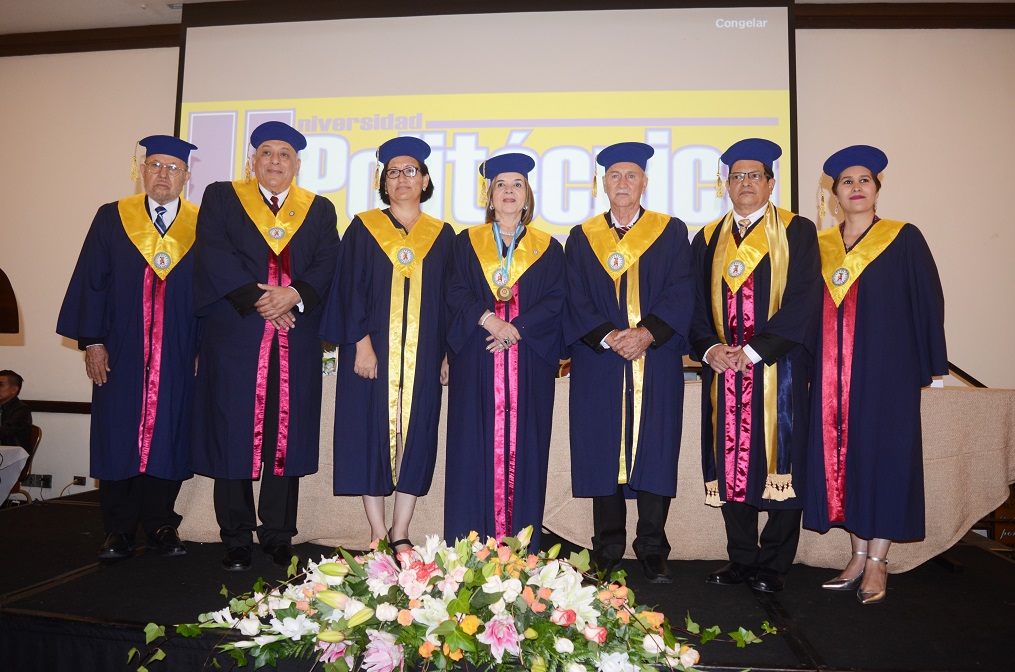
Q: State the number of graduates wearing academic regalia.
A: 7